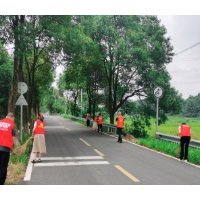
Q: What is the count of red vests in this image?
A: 7